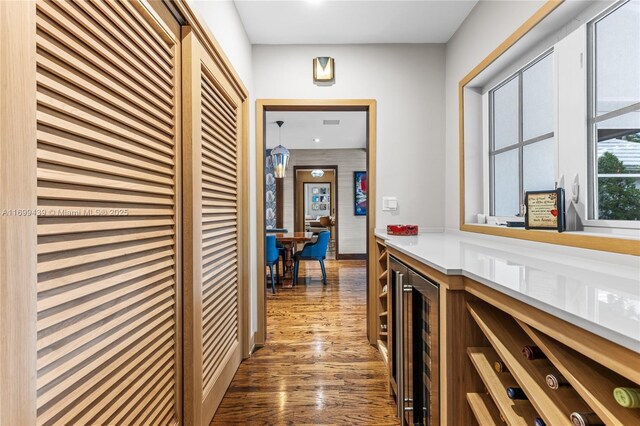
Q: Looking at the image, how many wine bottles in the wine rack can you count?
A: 7